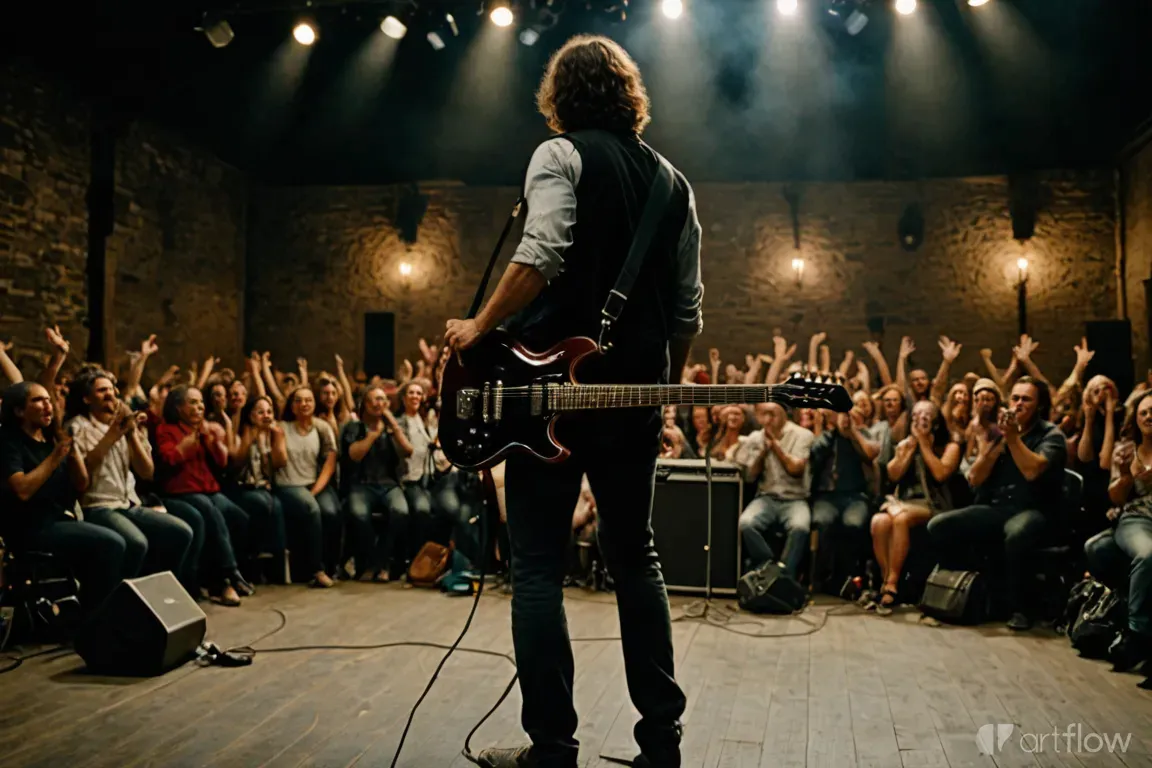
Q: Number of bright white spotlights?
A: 7